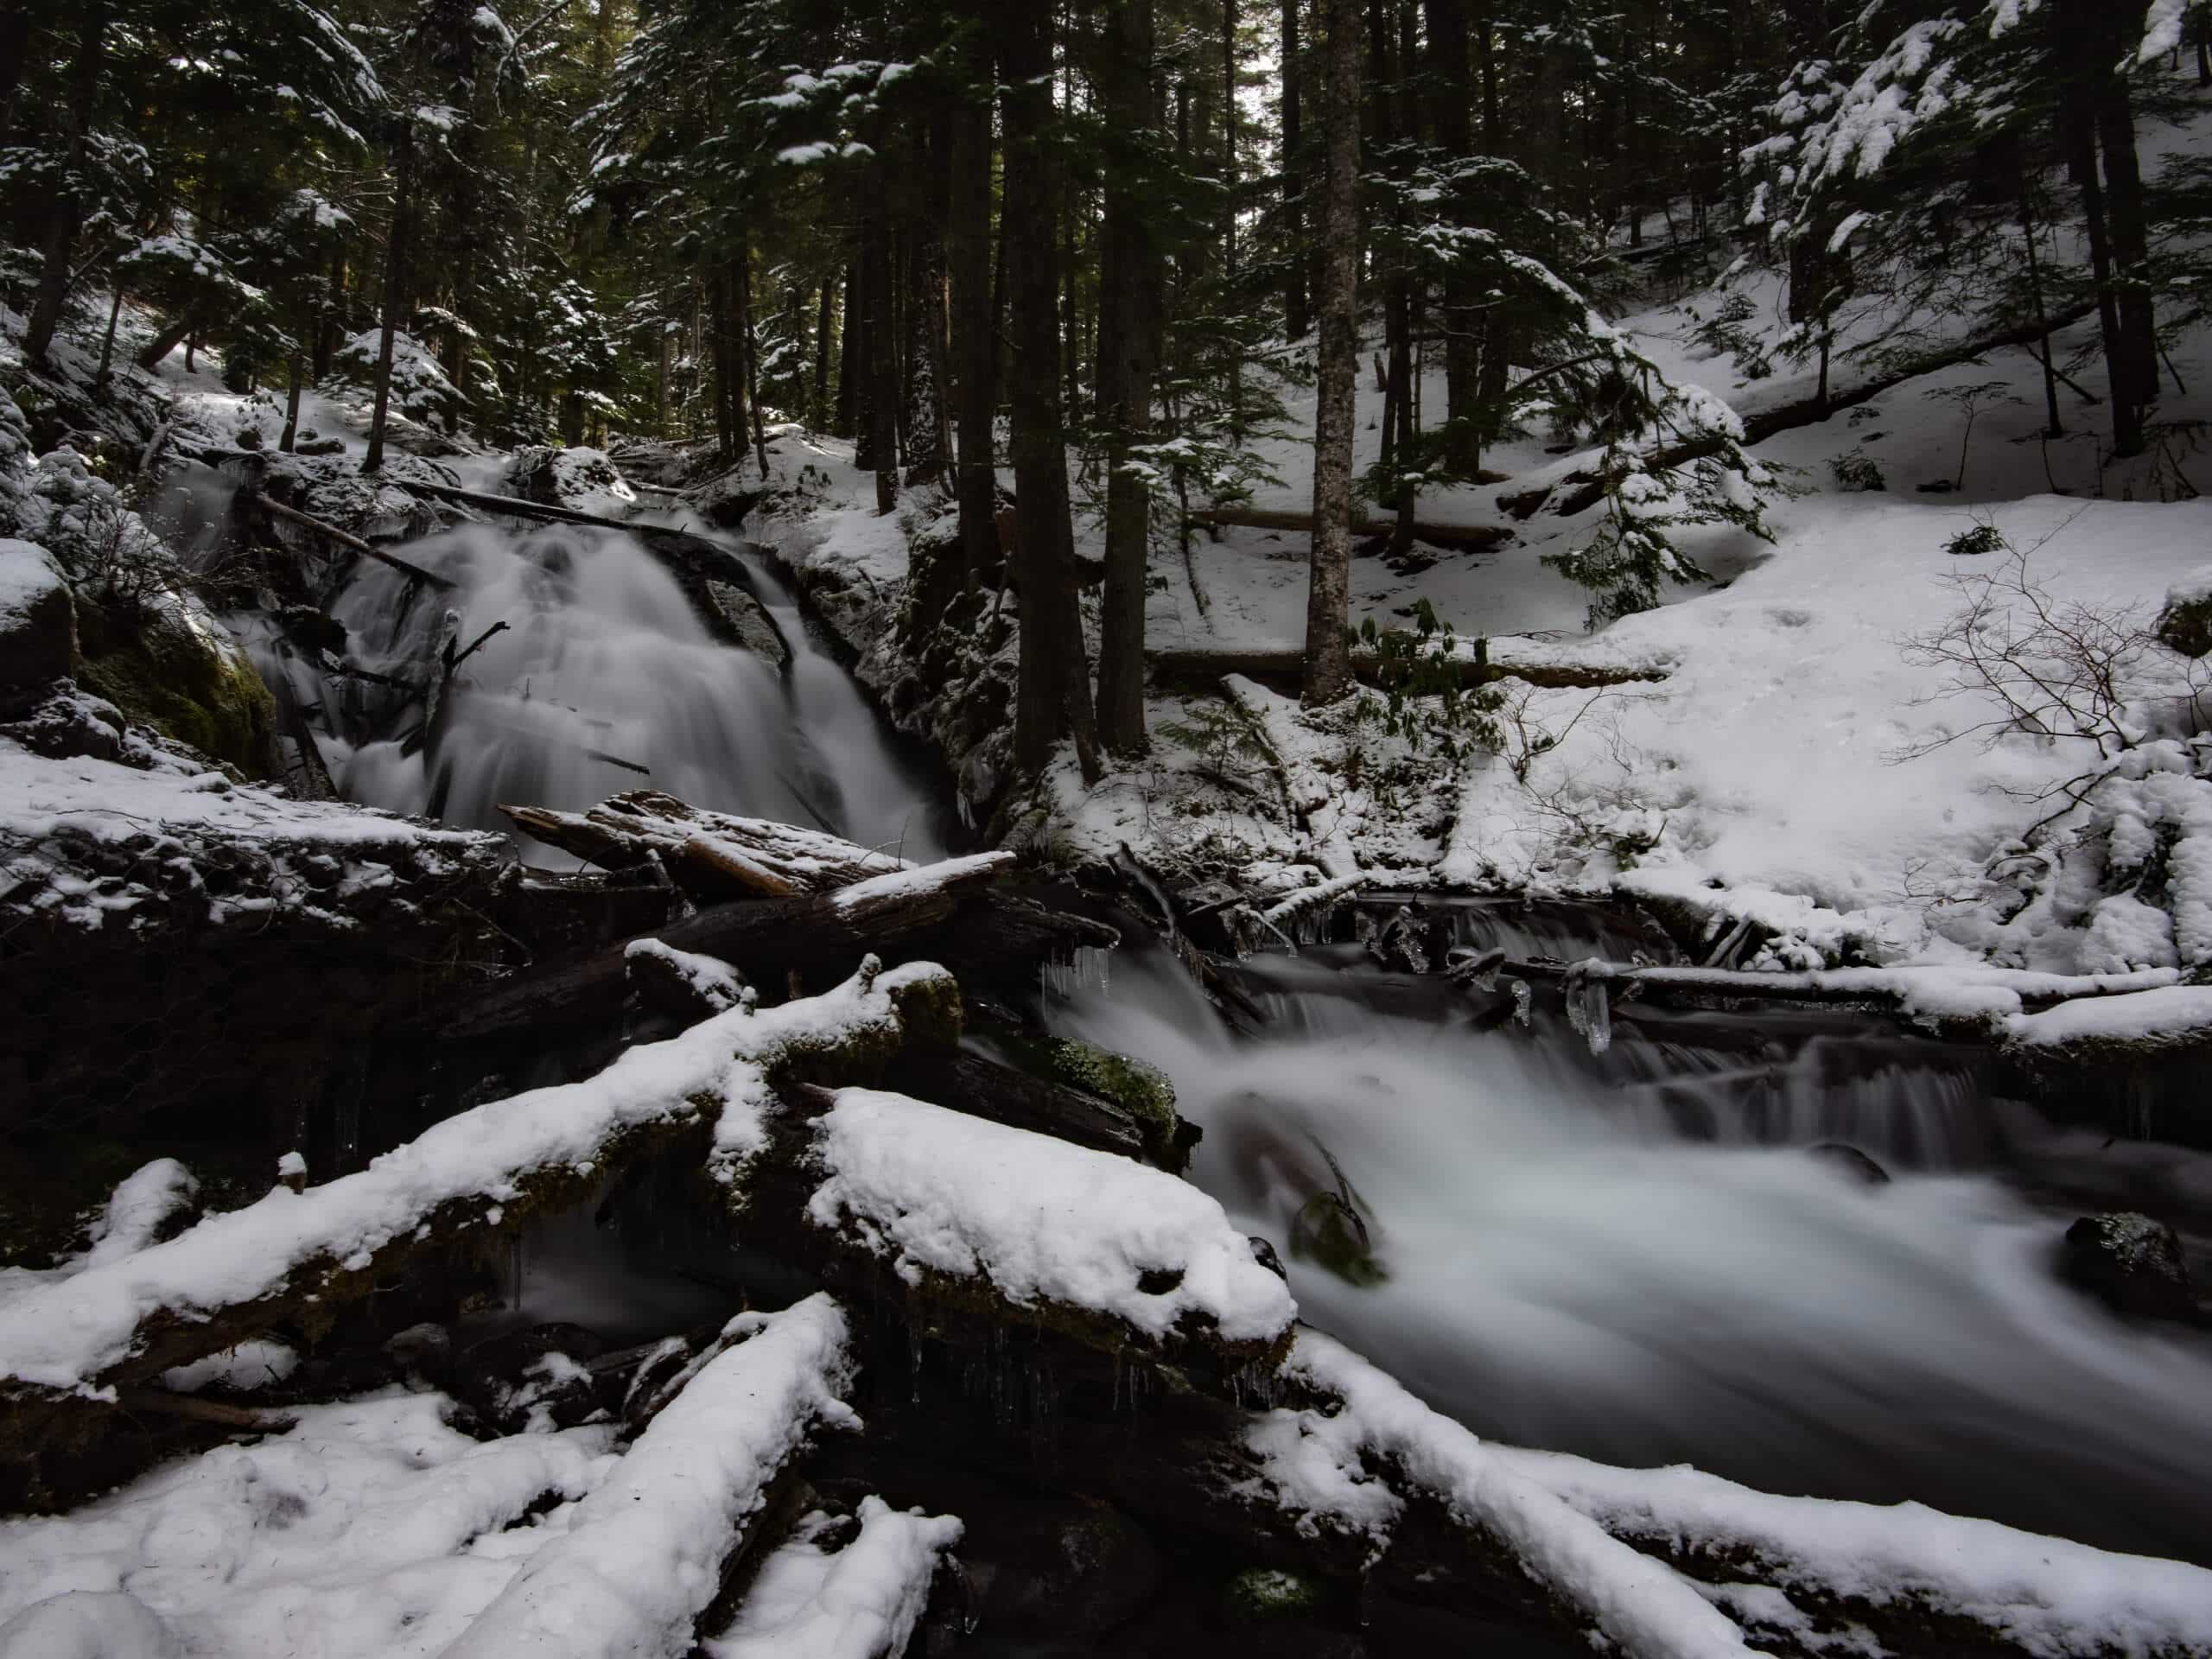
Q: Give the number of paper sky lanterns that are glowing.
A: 0